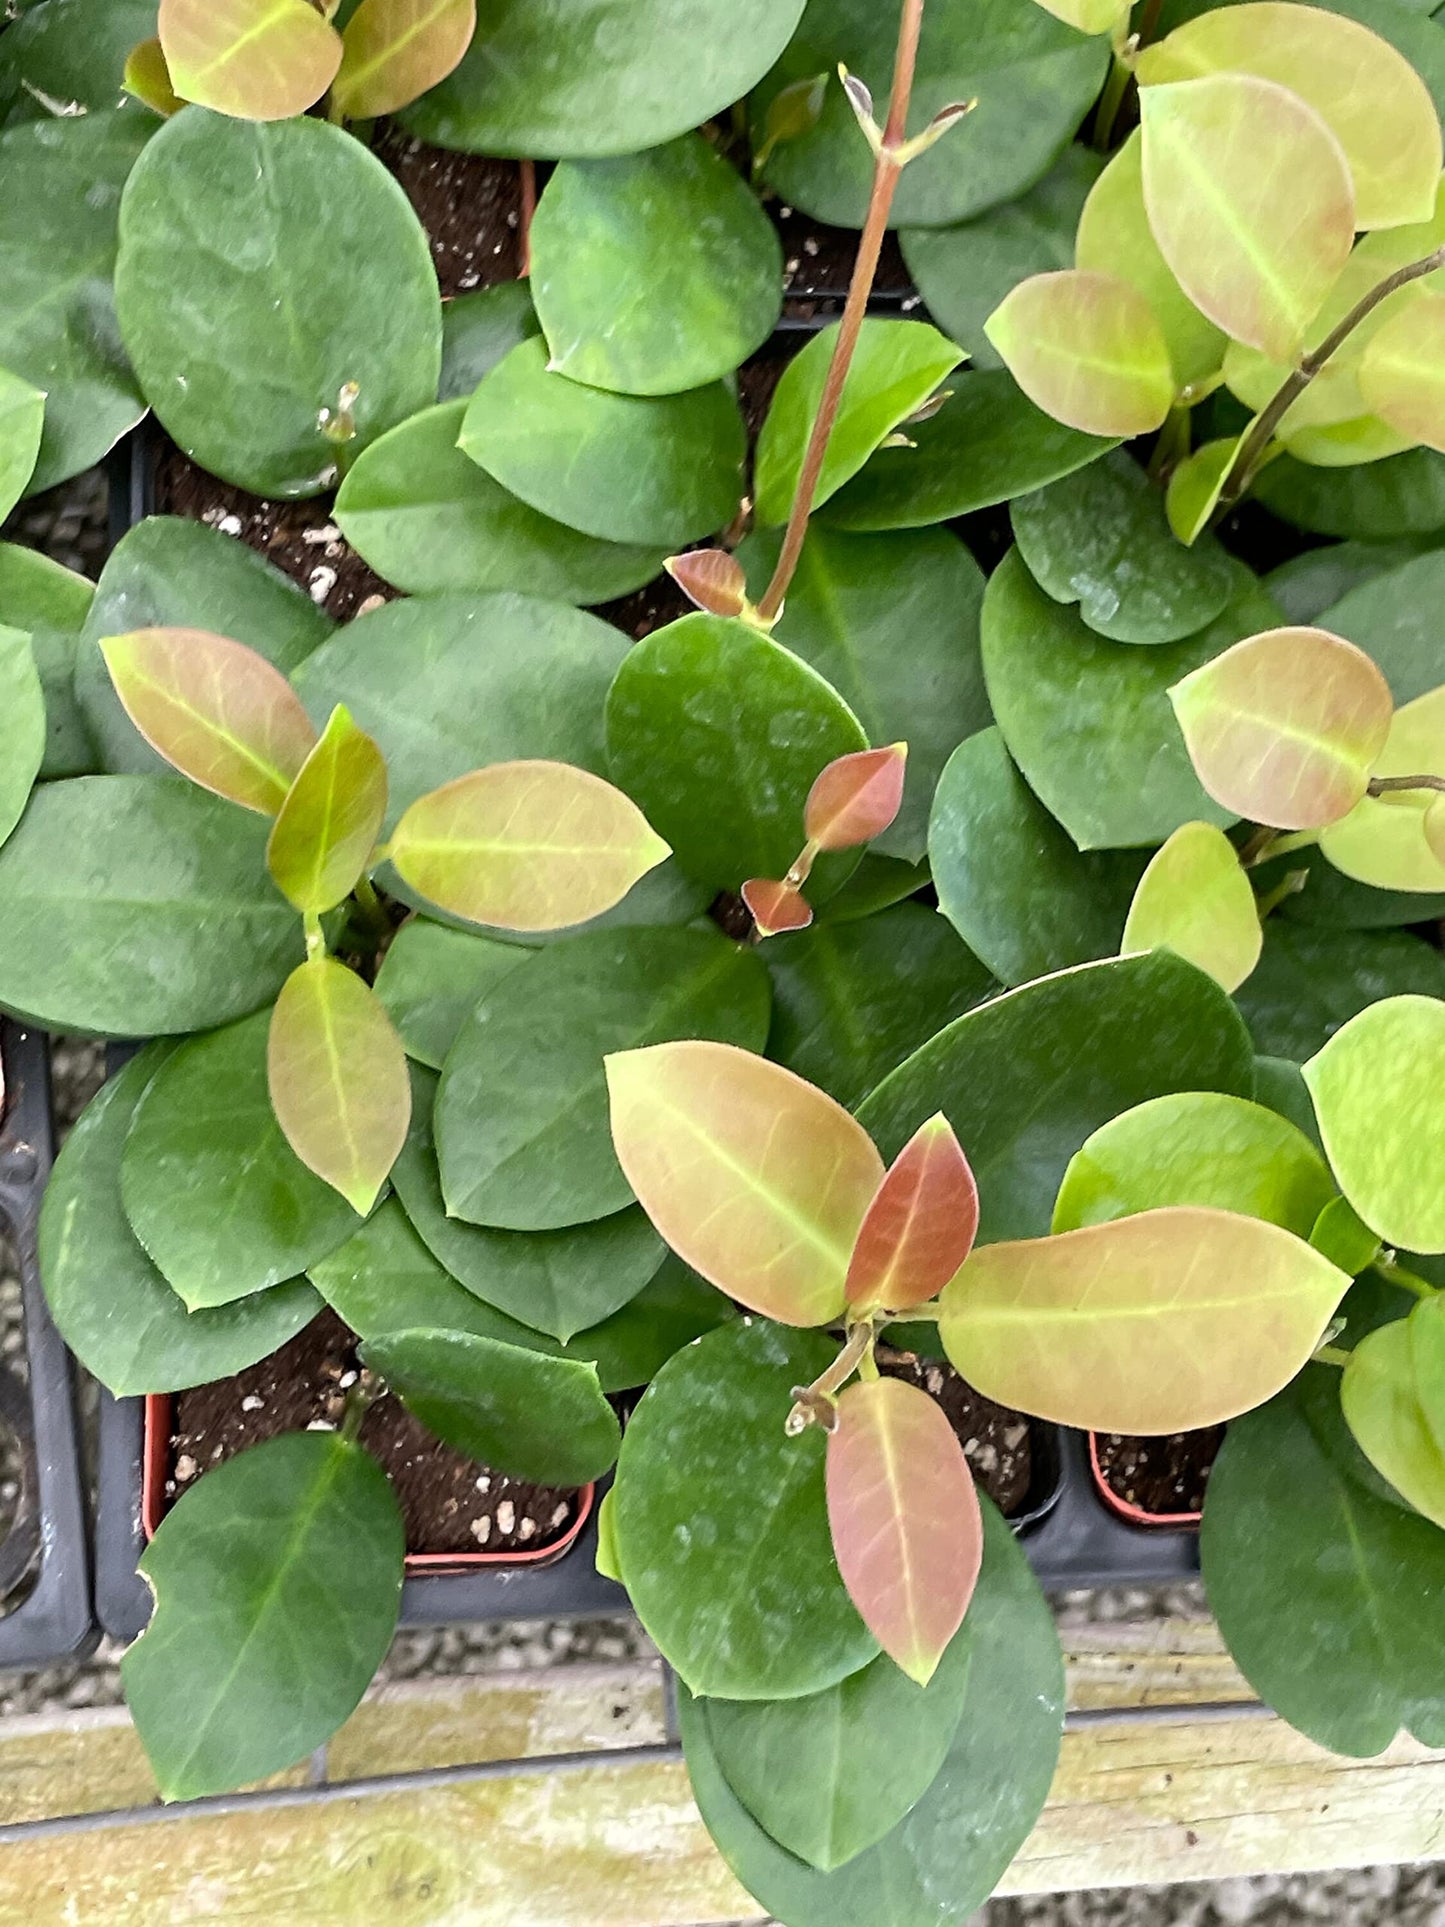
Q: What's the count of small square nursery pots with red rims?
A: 3